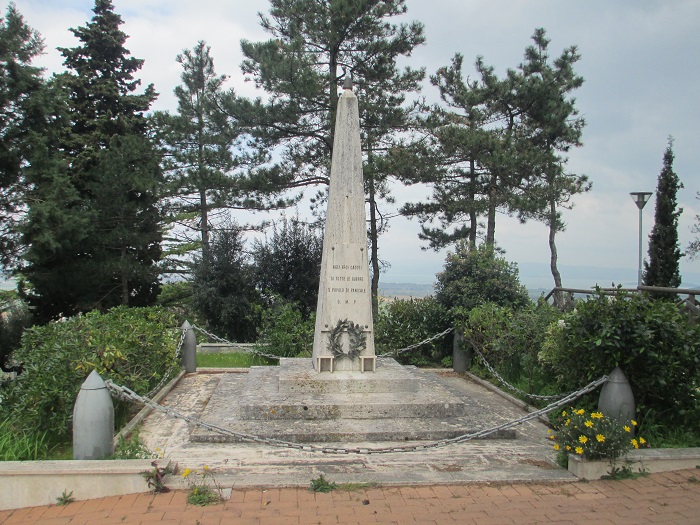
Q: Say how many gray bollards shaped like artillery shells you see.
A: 4